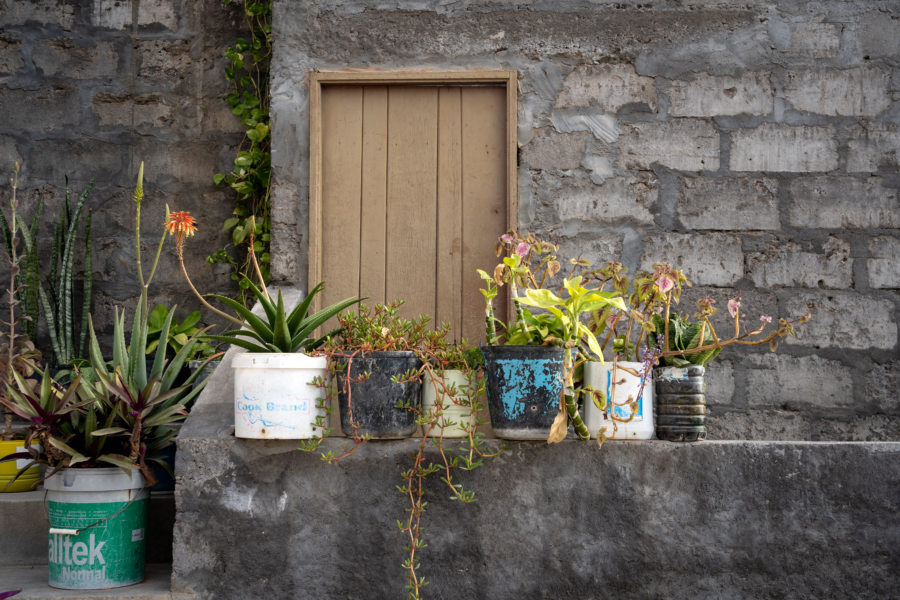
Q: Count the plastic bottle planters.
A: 1